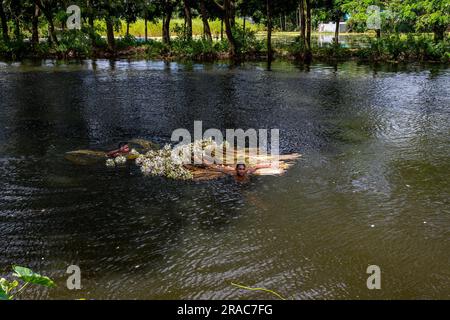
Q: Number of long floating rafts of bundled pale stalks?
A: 1